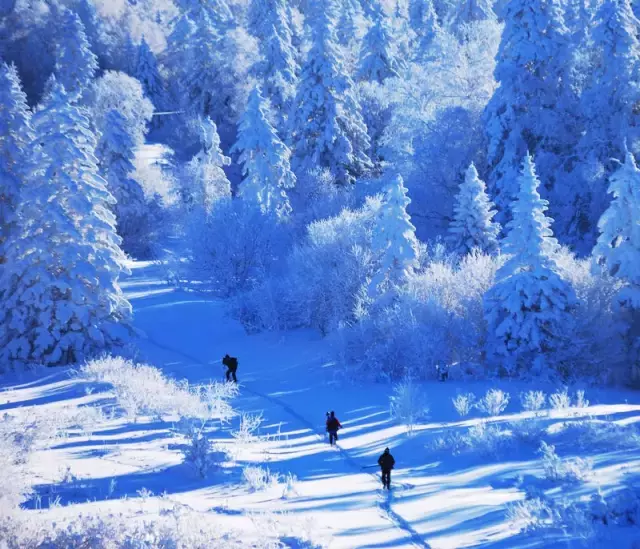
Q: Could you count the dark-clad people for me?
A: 3